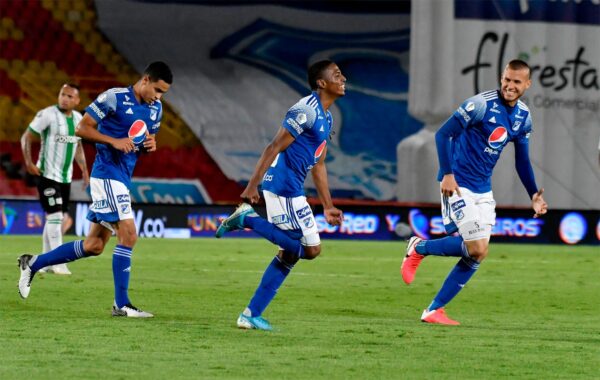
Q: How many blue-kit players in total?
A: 3